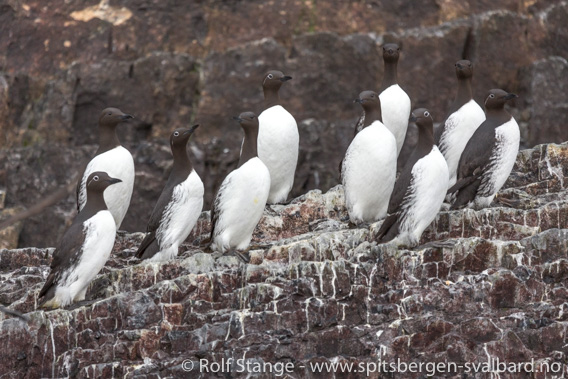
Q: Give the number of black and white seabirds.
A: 10